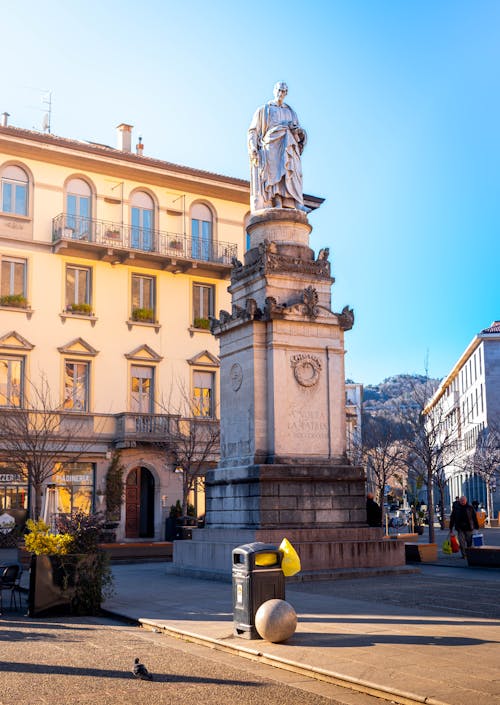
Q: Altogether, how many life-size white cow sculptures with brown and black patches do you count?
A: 0